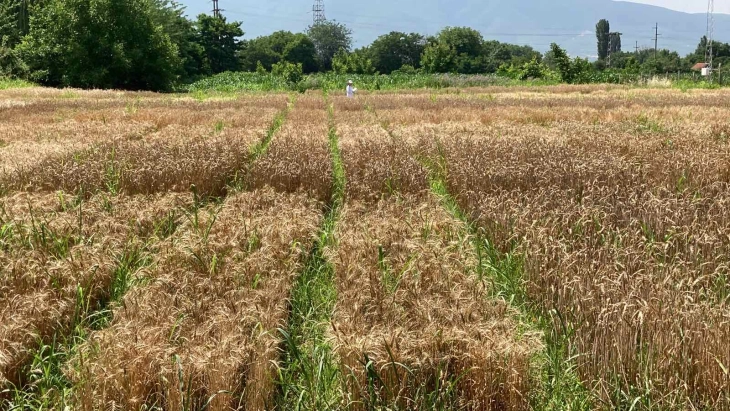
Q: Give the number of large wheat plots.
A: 4